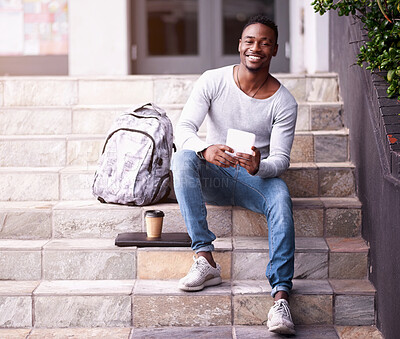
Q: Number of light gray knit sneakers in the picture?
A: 2